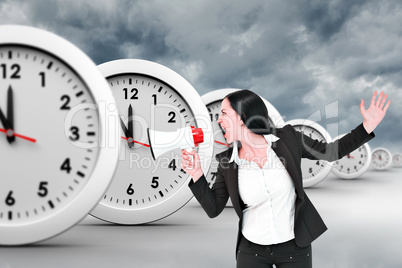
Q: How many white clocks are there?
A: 7